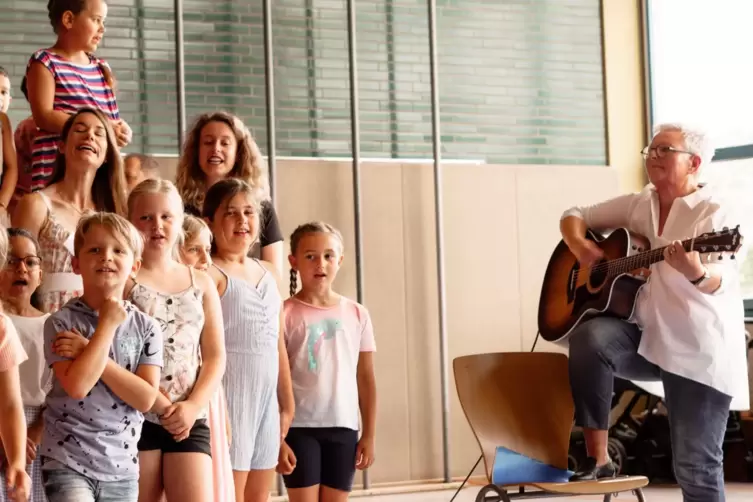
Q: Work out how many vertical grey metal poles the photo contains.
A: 4